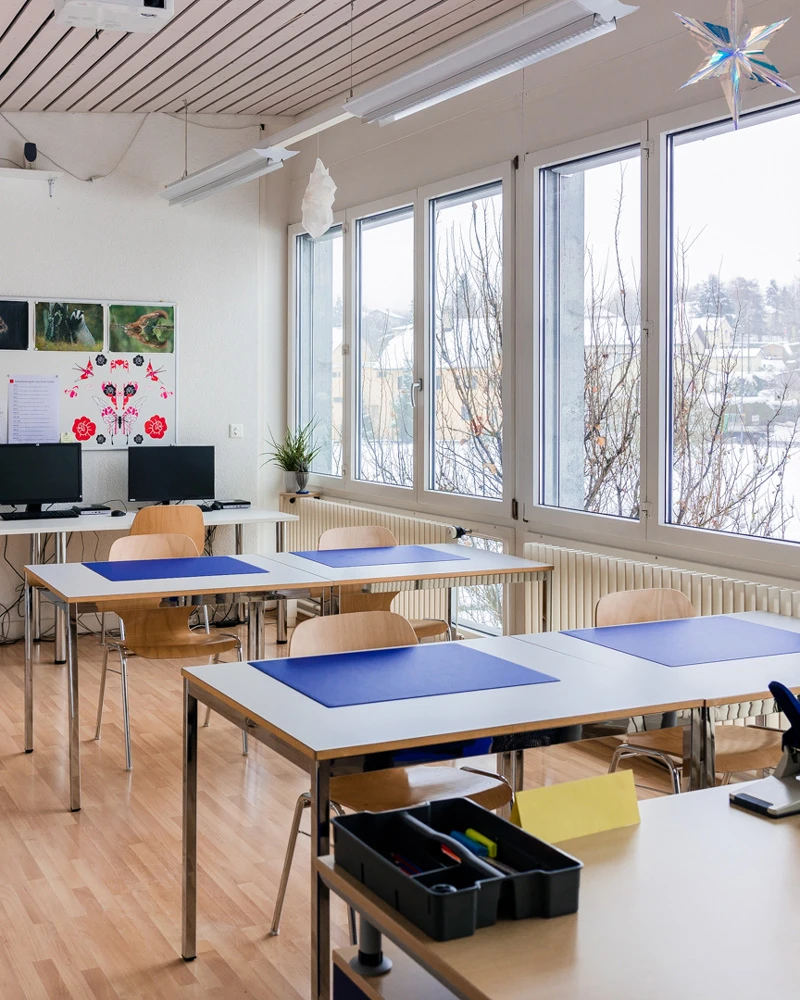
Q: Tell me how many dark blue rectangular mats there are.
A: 4